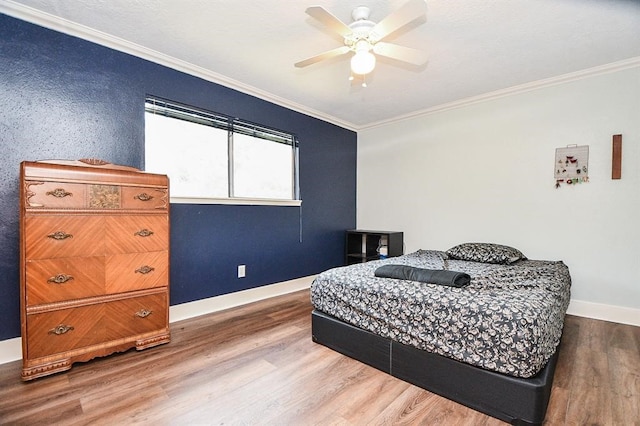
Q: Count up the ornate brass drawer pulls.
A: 8